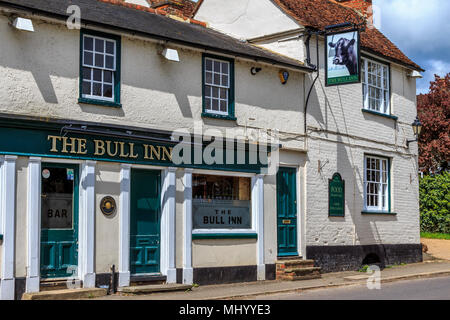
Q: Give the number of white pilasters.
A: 7